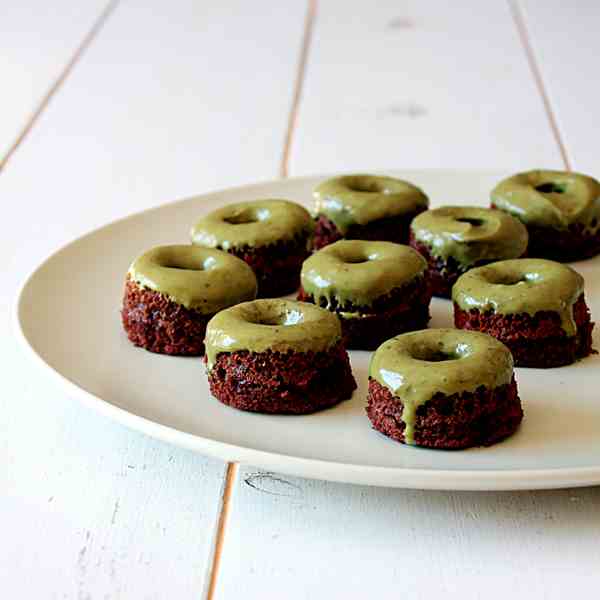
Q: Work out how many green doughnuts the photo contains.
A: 9